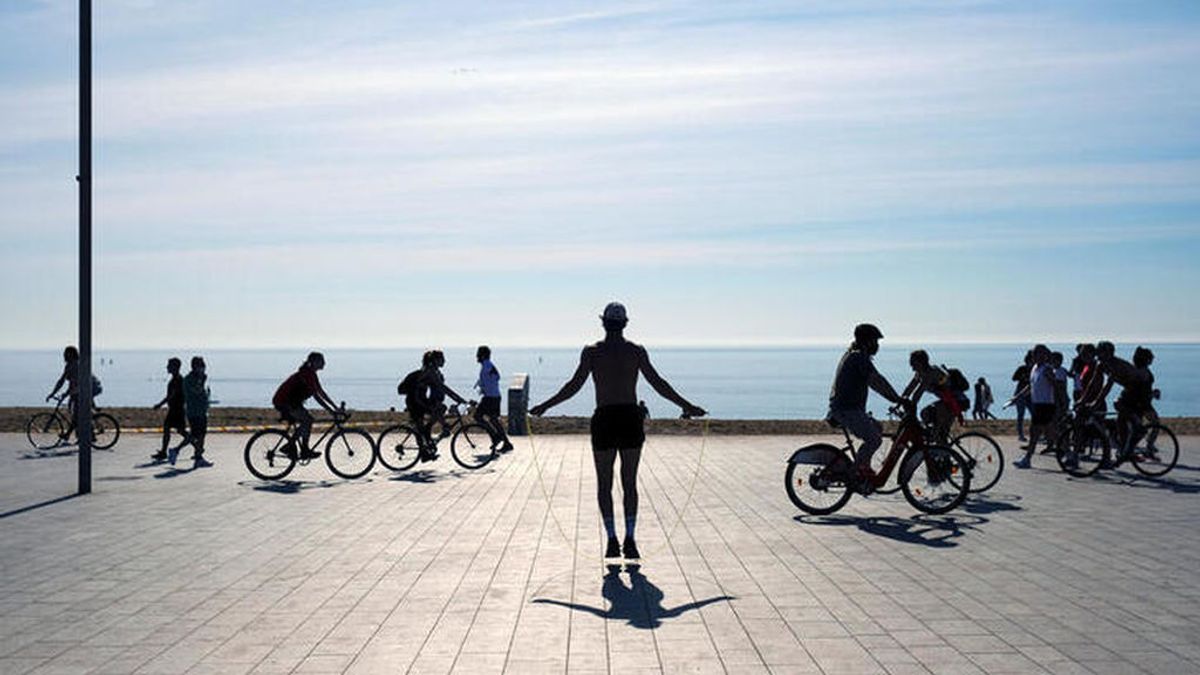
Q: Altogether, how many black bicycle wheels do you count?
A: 12